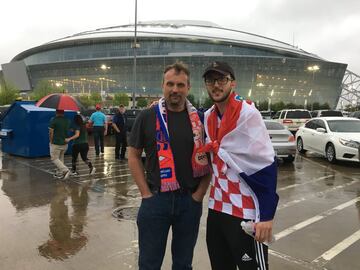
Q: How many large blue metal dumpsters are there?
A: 1